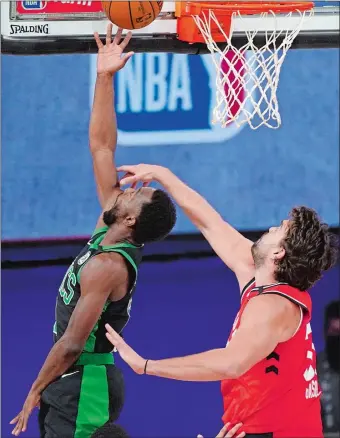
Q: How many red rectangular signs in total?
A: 1